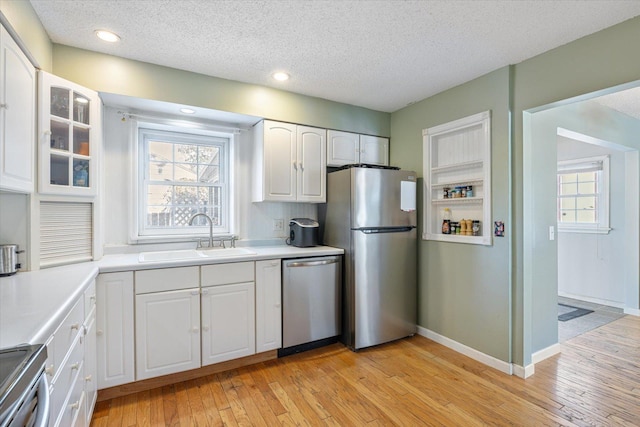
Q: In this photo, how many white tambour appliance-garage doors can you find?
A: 1